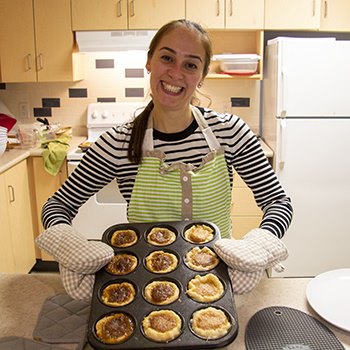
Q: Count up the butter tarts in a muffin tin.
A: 12